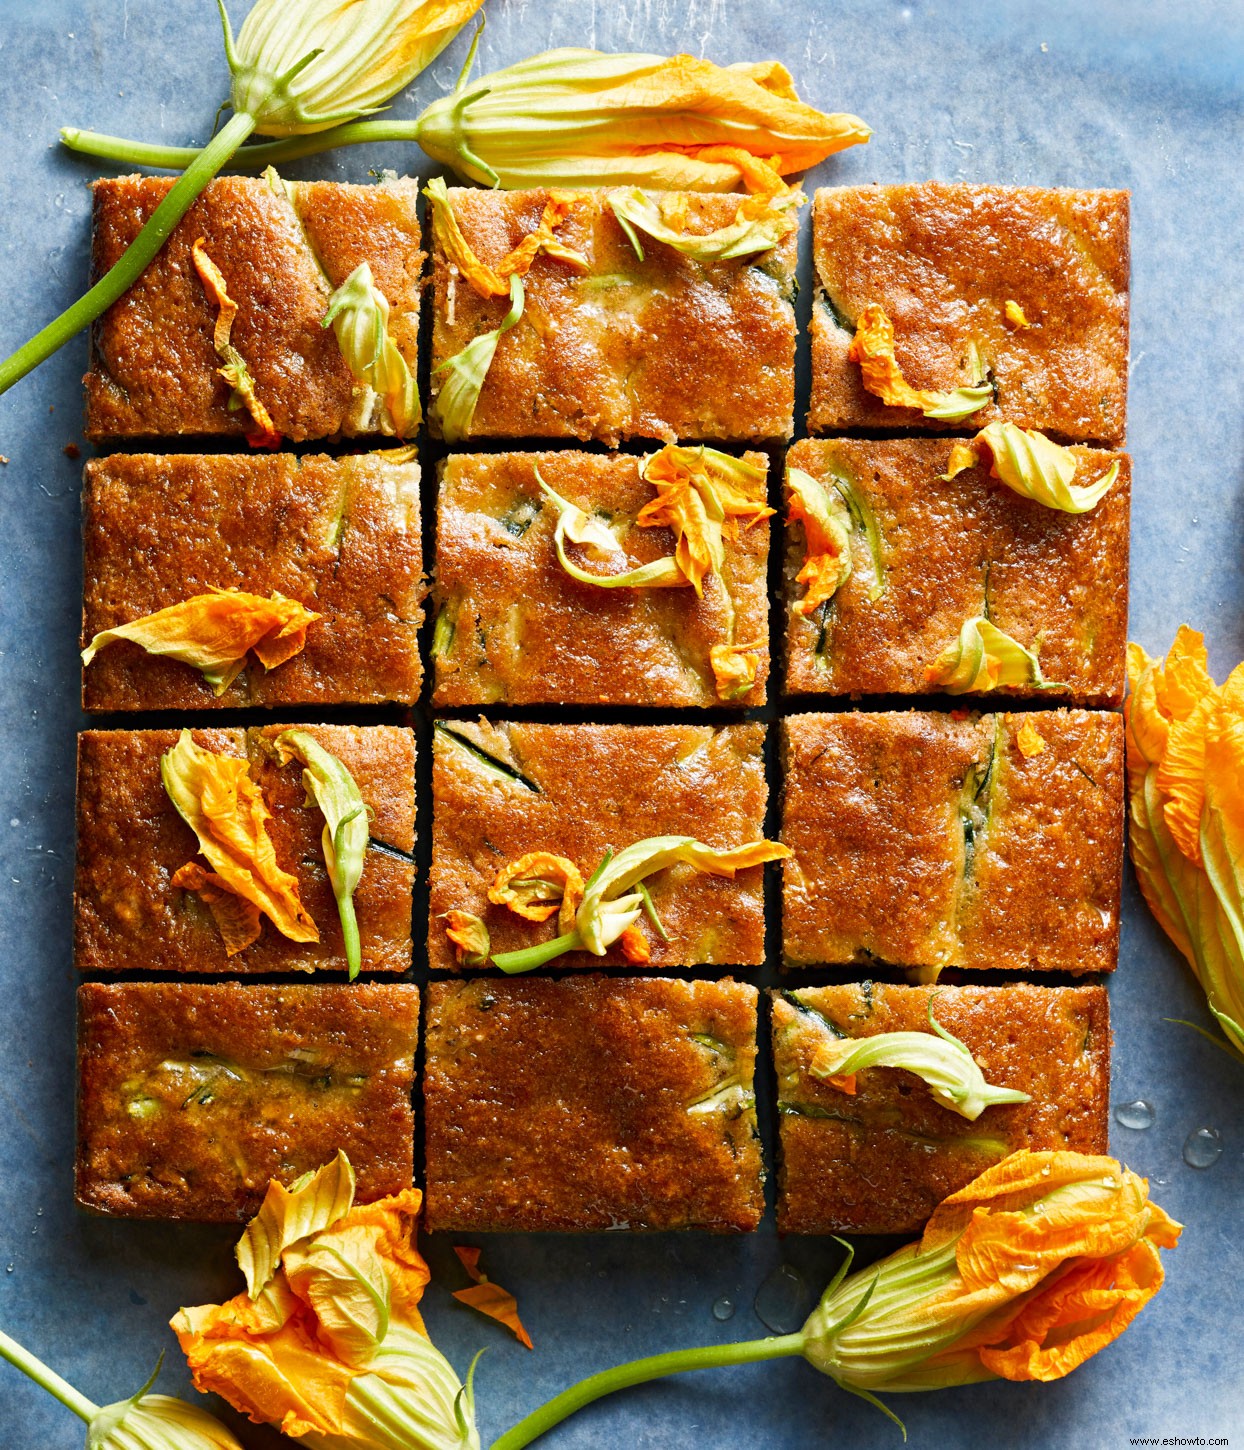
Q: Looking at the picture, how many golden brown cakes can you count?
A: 12